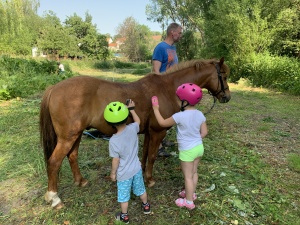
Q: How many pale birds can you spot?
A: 0